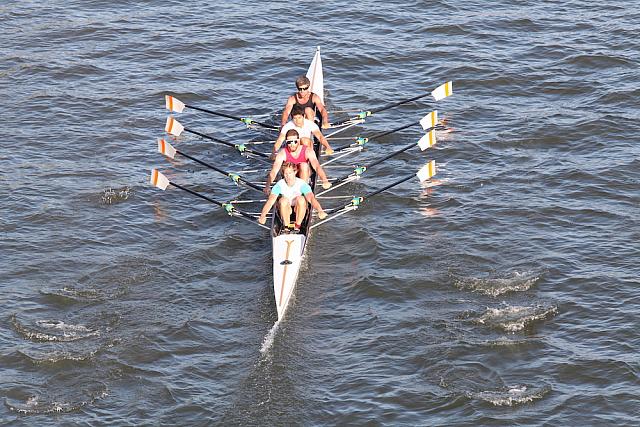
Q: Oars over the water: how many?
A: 8